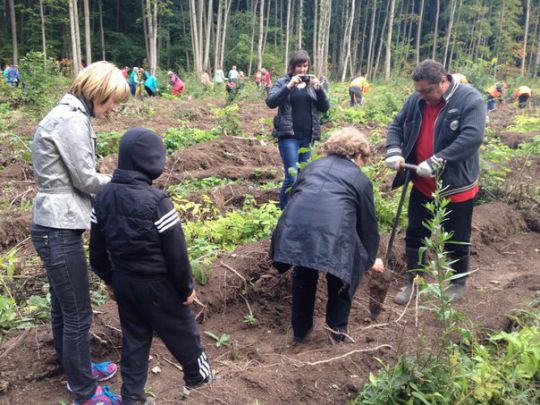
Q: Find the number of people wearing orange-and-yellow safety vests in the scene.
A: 4